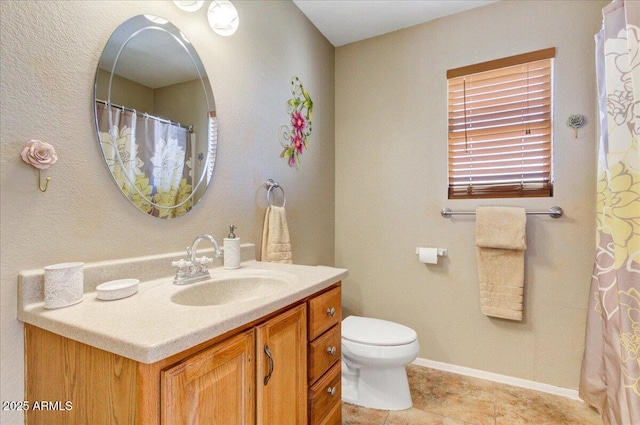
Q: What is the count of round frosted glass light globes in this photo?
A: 2